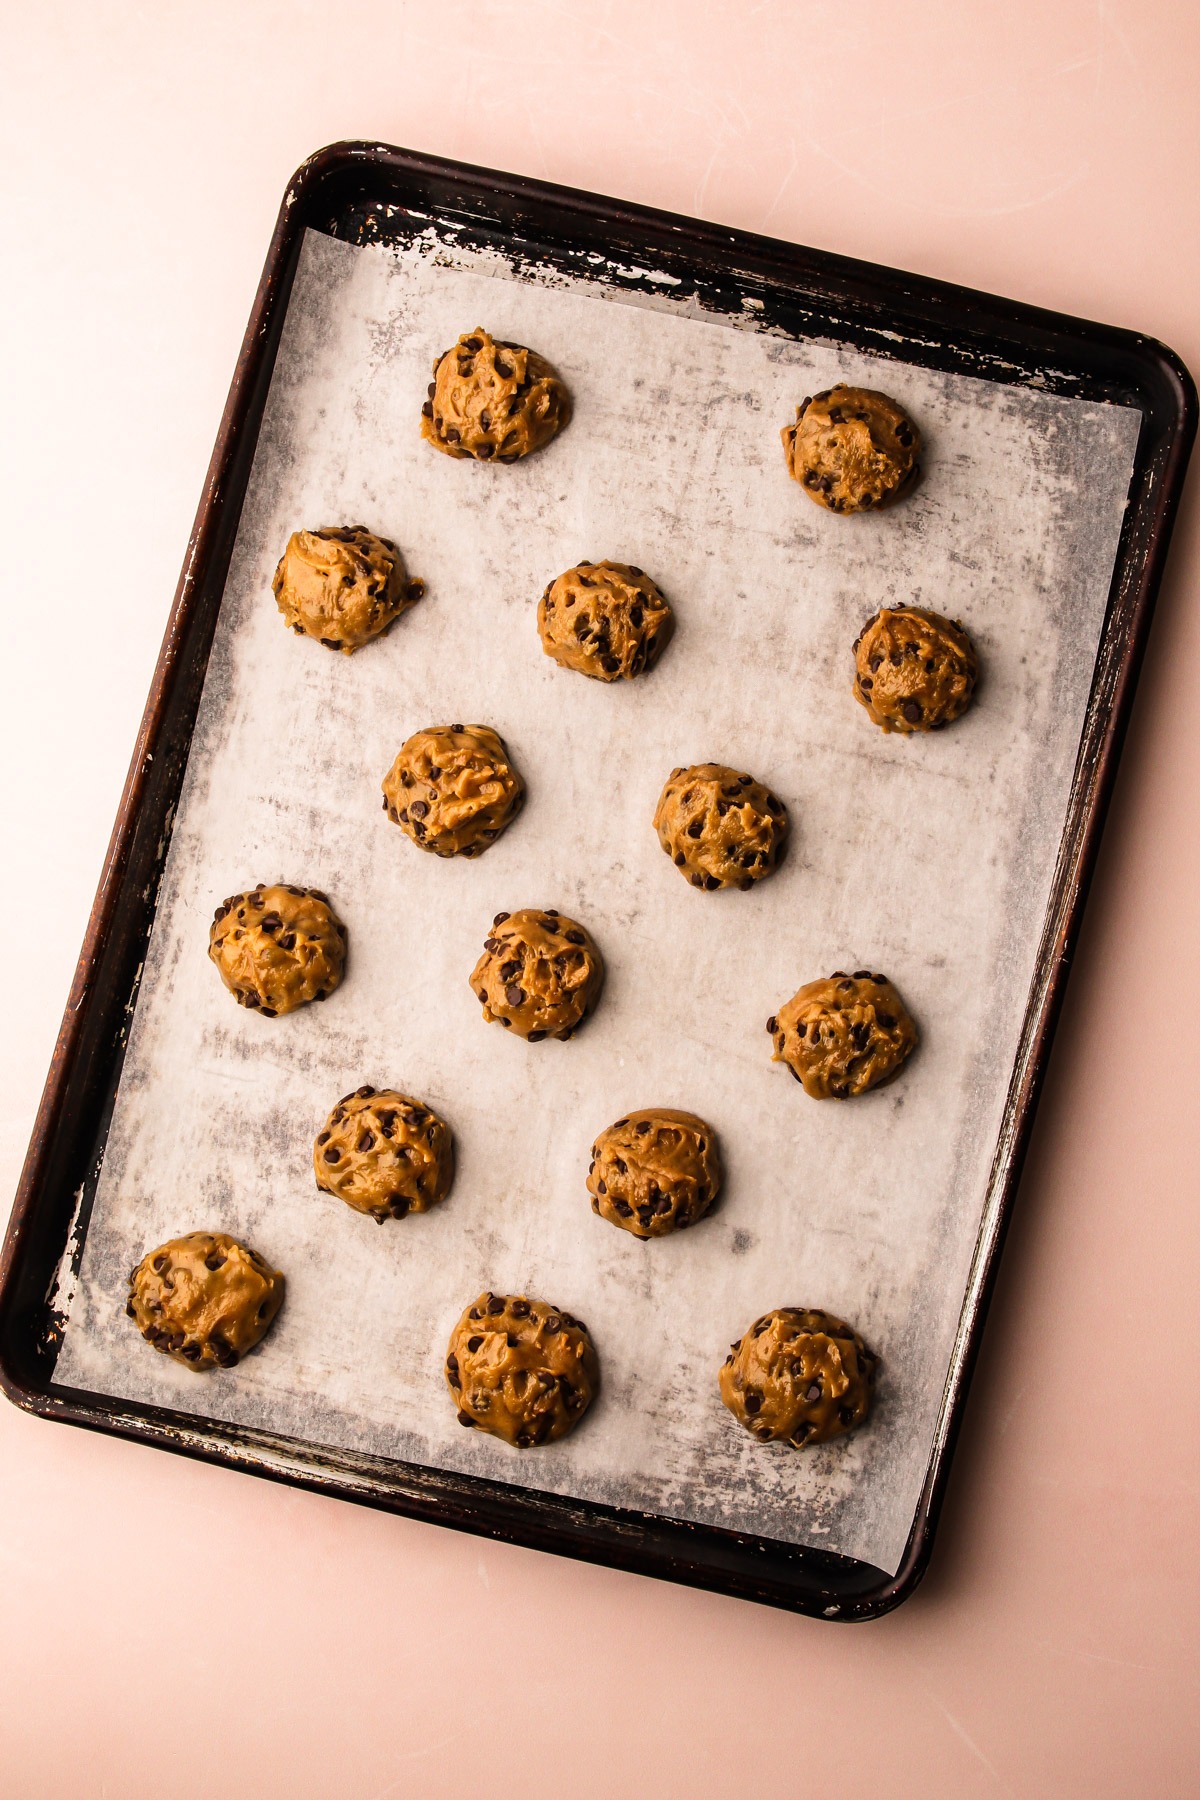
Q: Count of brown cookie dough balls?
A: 15